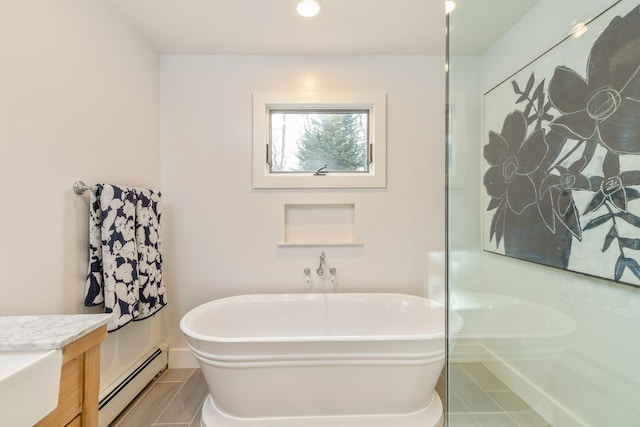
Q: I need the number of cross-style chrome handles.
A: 2